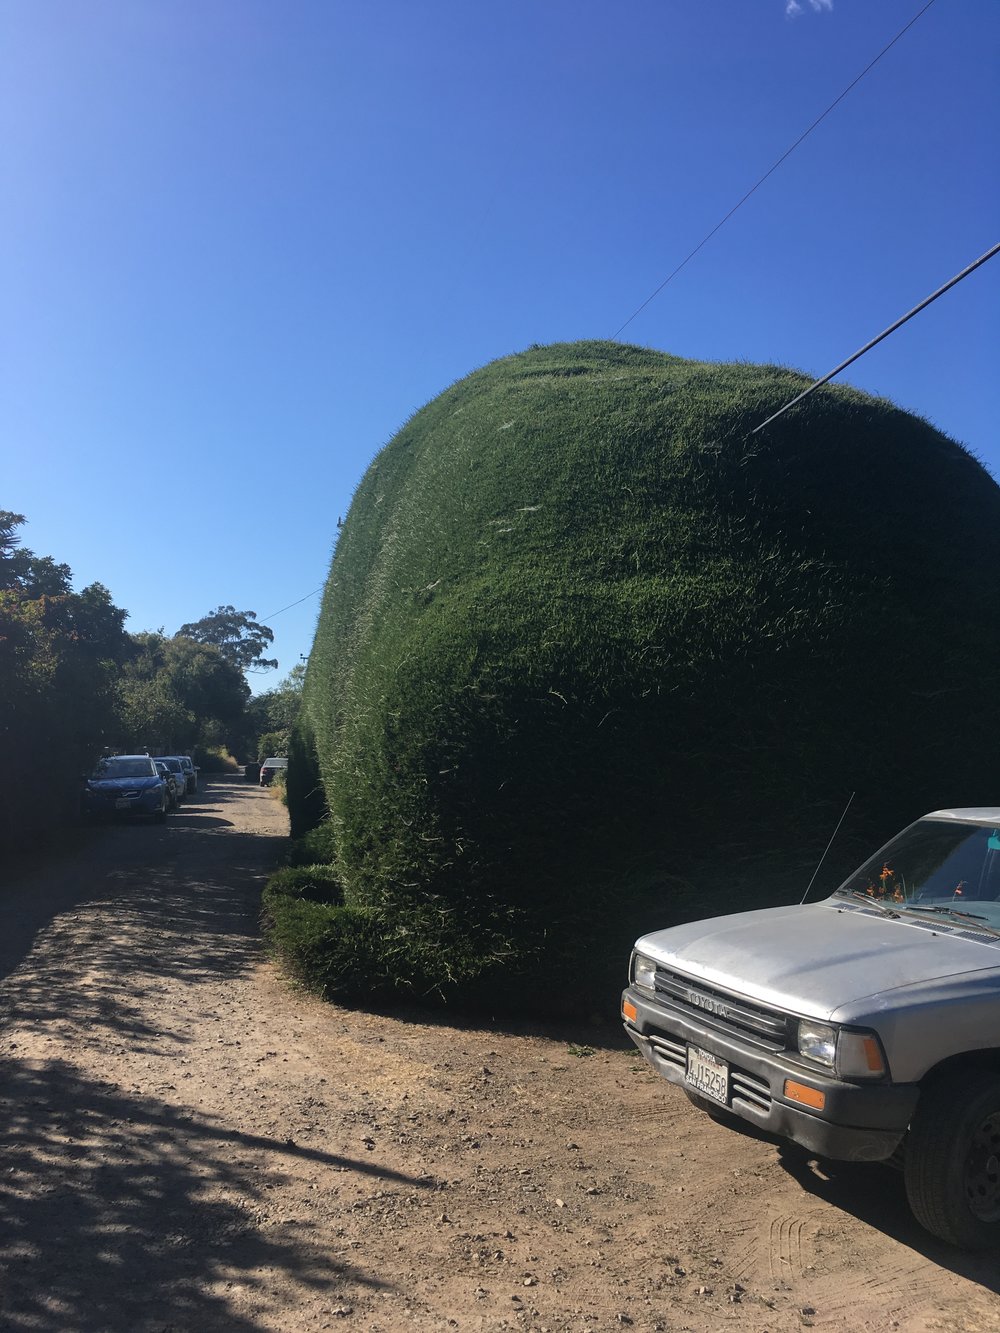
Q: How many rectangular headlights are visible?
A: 2